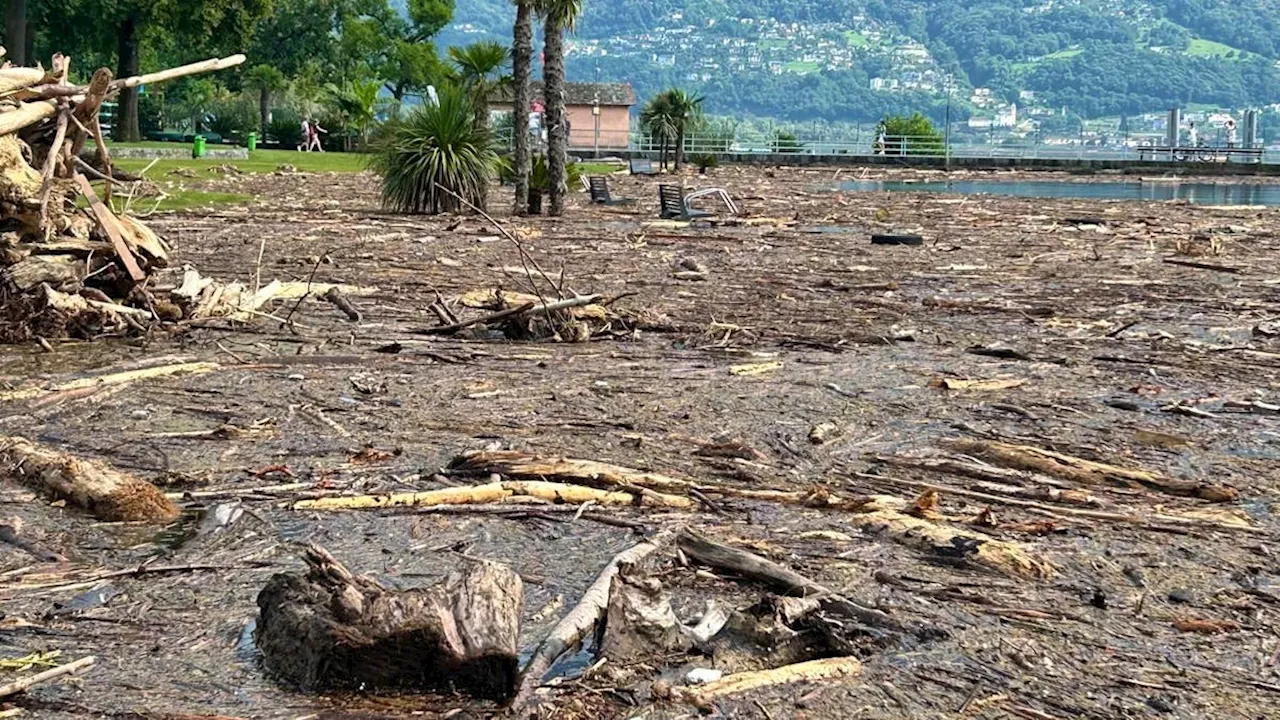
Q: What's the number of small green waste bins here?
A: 2